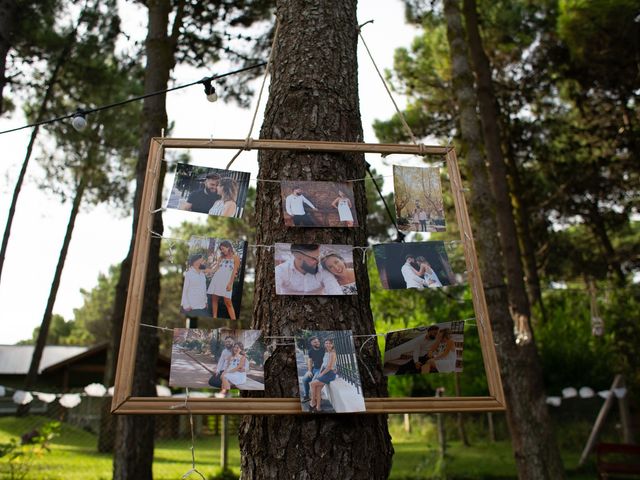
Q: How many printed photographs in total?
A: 9